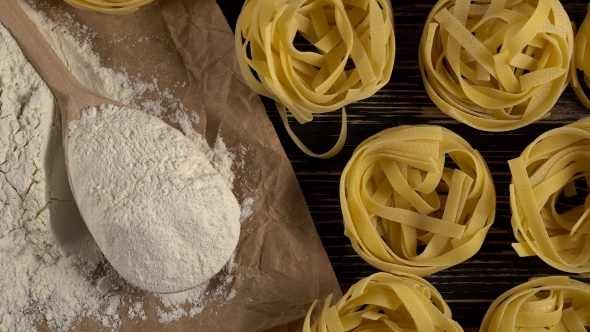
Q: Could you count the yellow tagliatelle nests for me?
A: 8